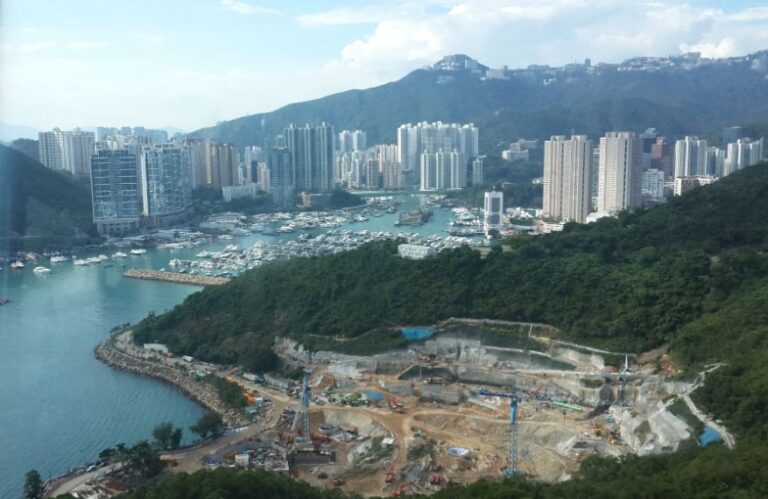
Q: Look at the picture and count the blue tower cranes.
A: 2